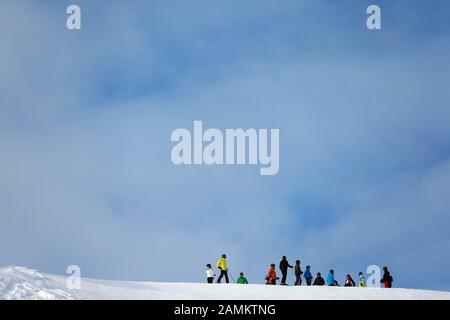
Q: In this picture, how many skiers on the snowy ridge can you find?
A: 12